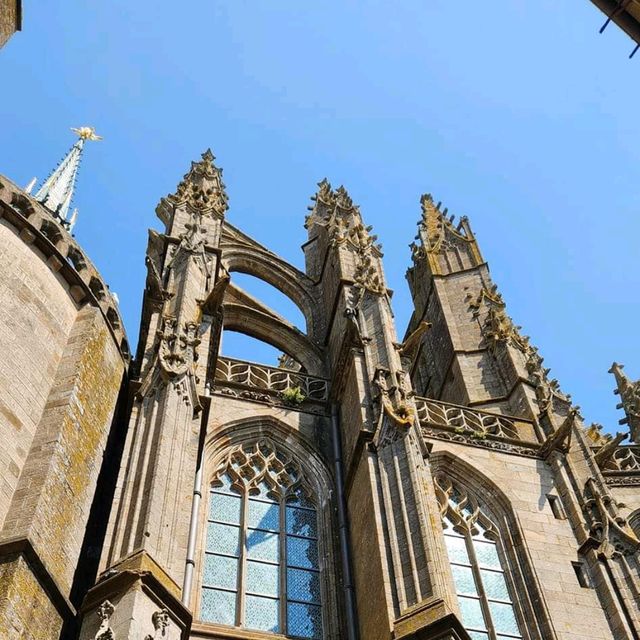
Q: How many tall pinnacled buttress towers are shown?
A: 3